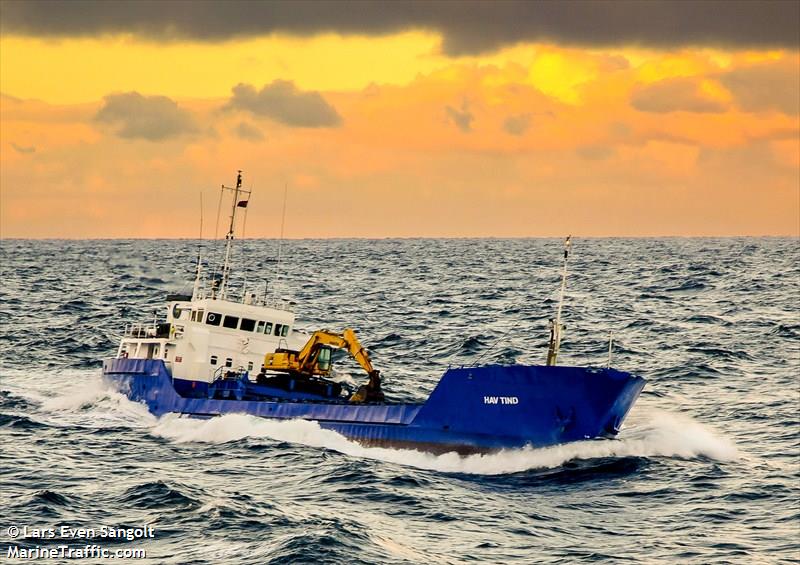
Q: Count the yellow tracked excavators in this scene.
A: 1